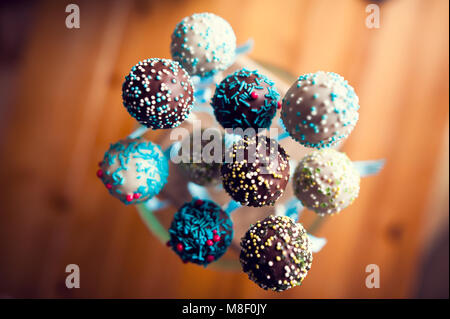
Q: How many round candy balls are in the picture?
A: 10